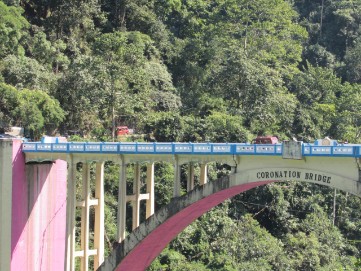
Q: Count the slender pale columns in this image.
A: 9